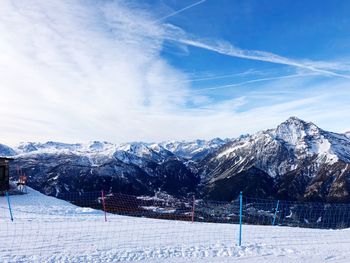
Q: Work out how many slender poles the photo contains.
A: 5